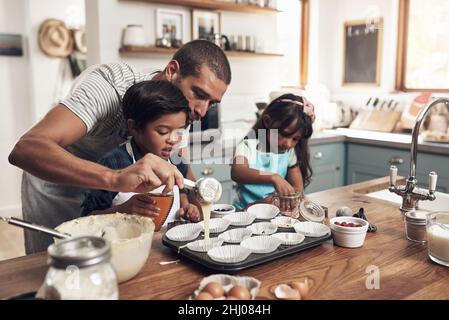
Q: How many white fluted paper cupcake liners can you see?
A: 12